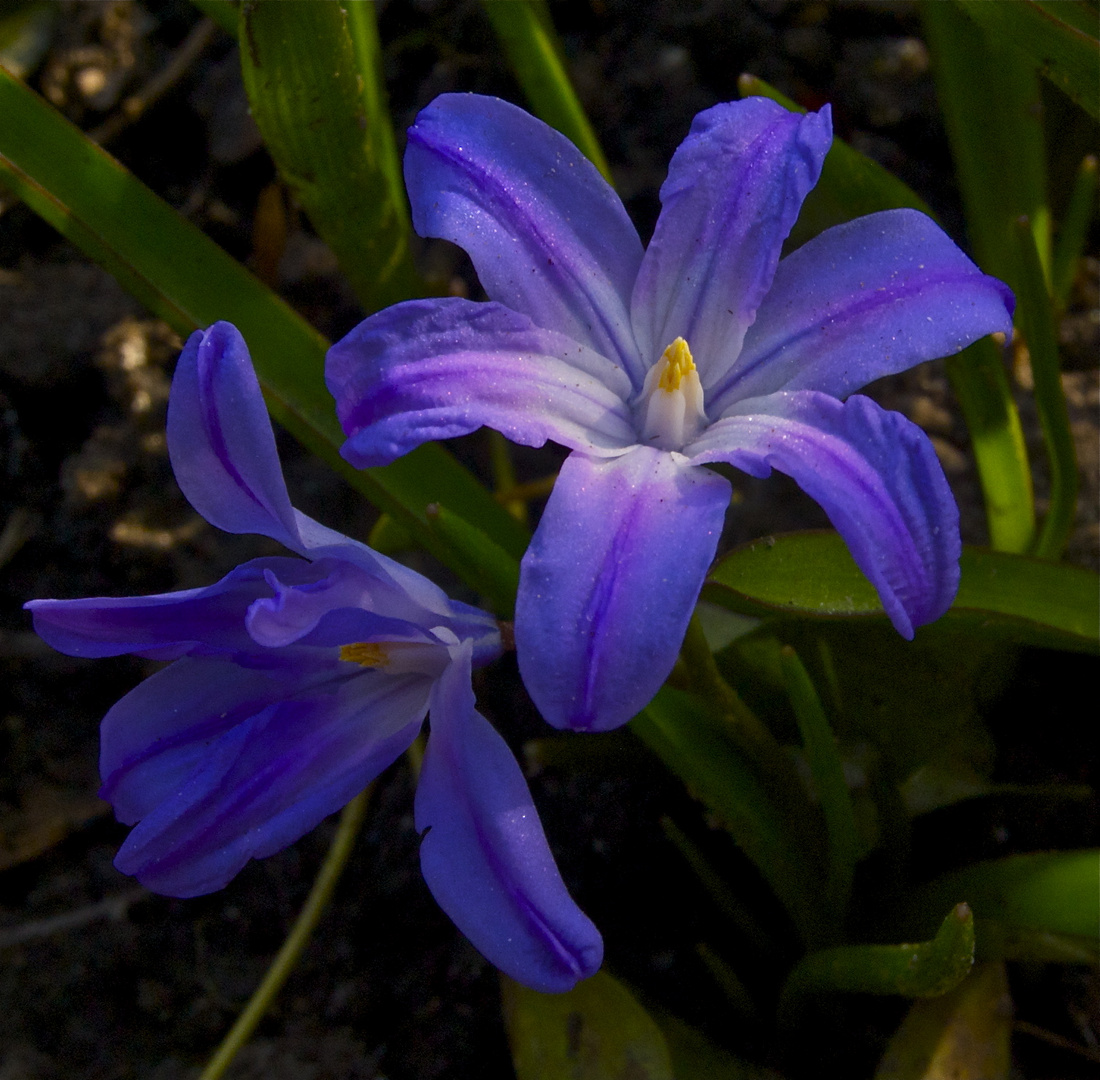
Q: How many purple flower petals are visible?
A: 12